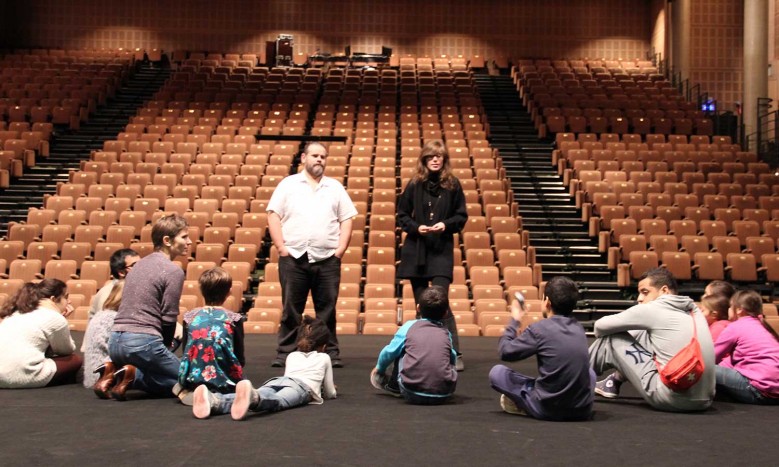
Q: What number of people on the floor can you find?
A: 12